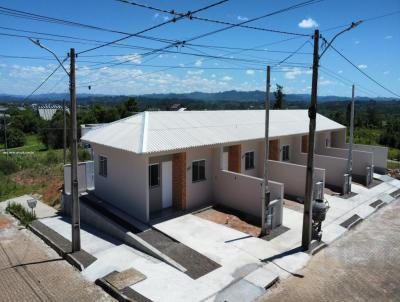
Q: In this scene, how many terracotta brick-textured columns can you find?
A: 4